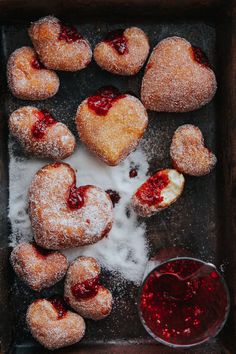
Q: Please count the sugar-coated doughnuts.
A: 12